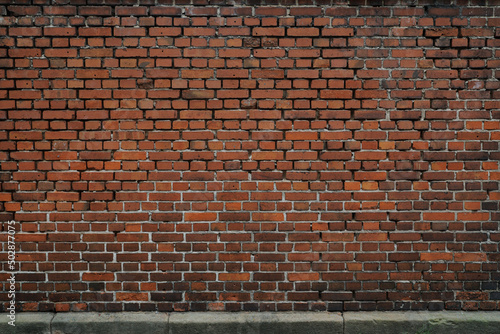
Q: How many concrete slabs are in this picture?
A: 4